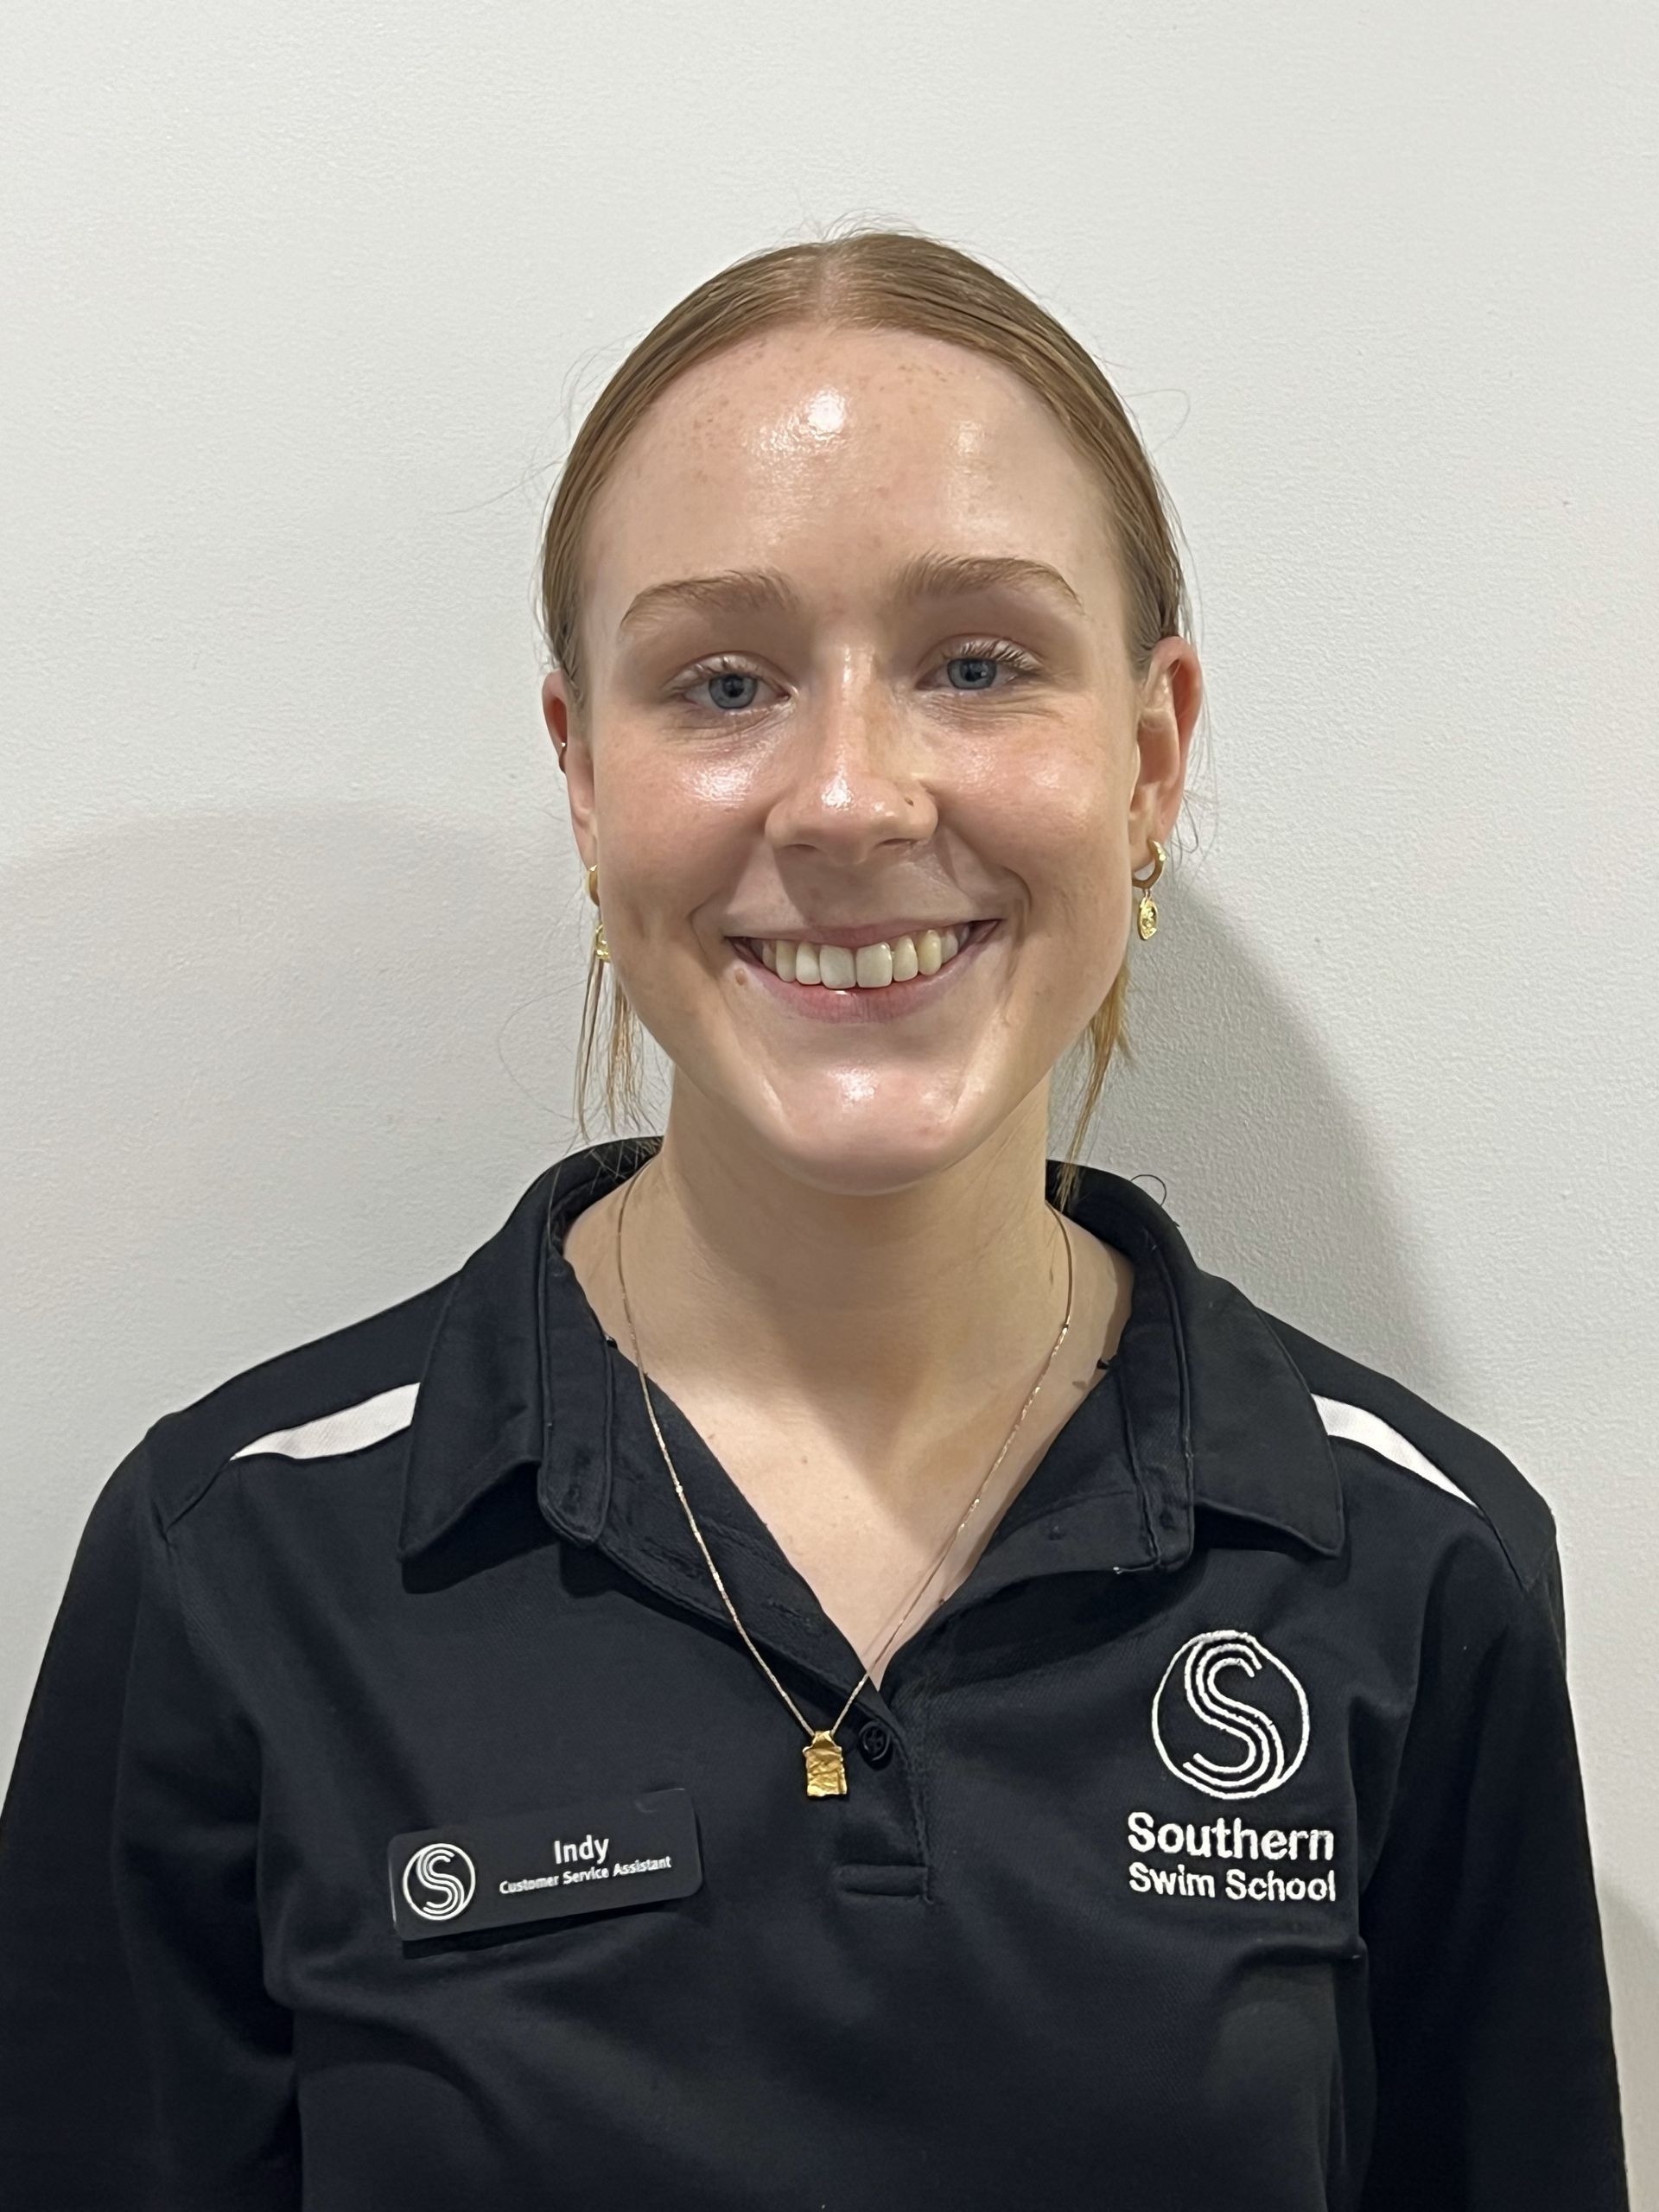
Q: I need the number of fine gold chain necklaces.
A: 1